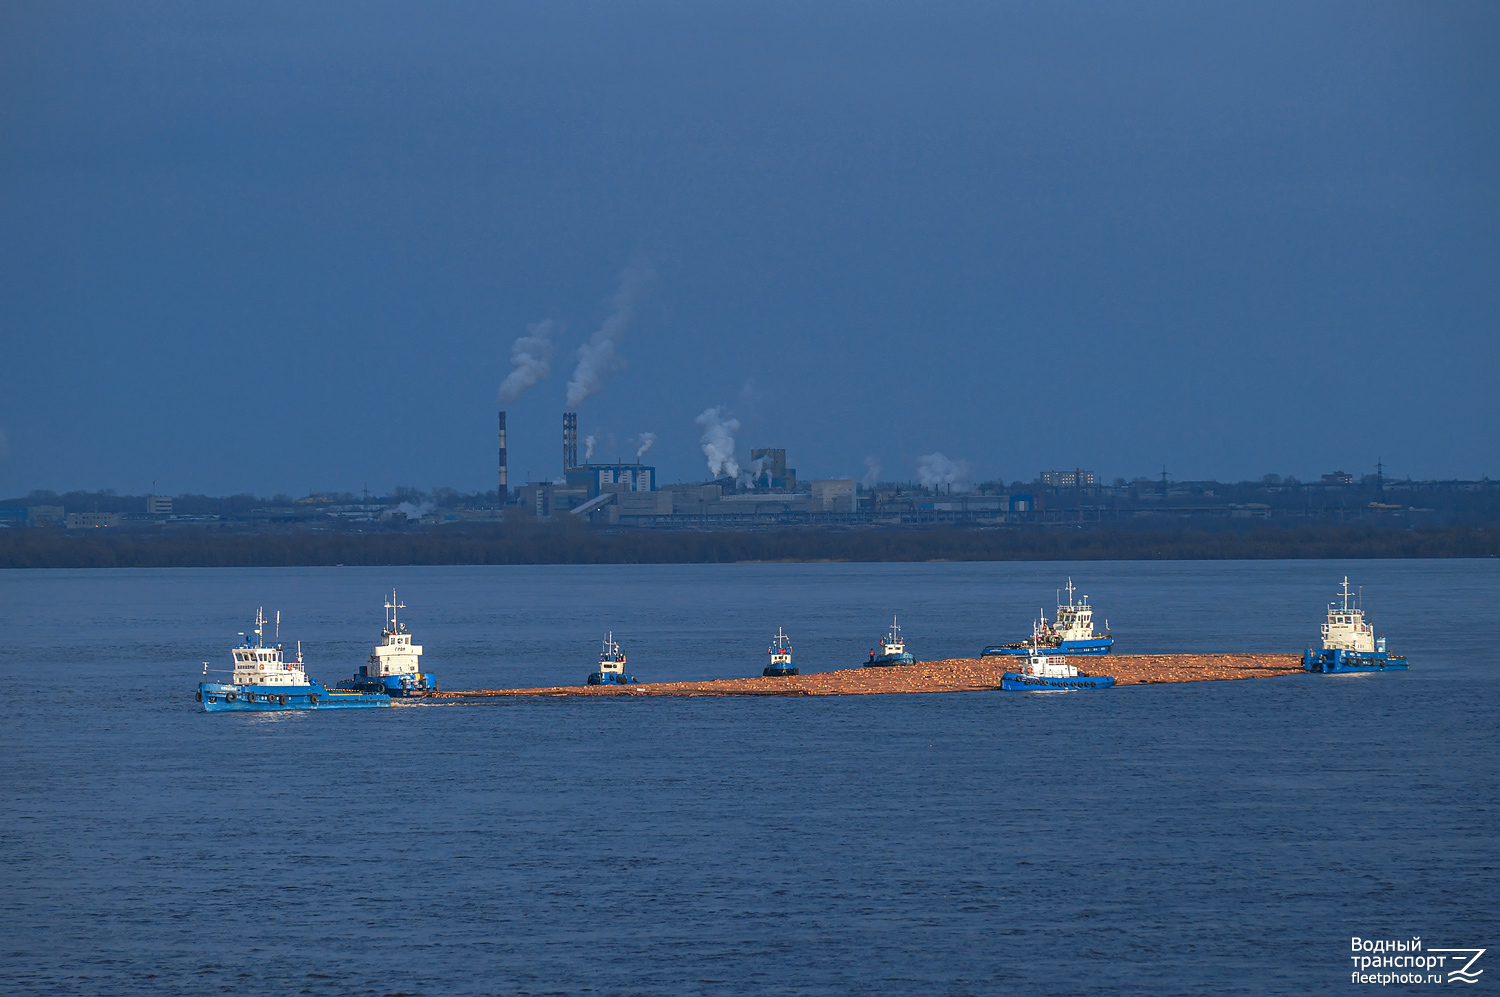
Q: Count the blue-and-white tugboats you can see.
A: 8